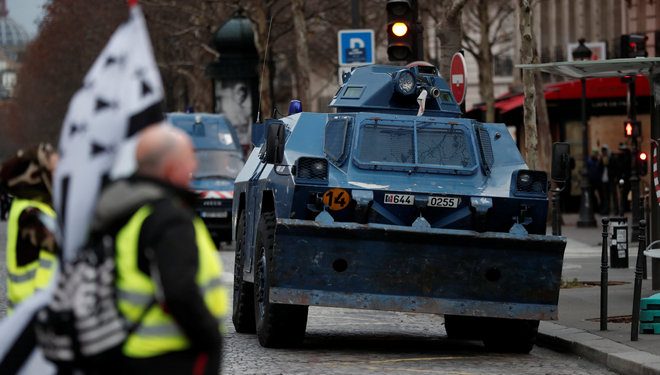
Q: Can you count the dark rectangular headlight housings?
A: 2